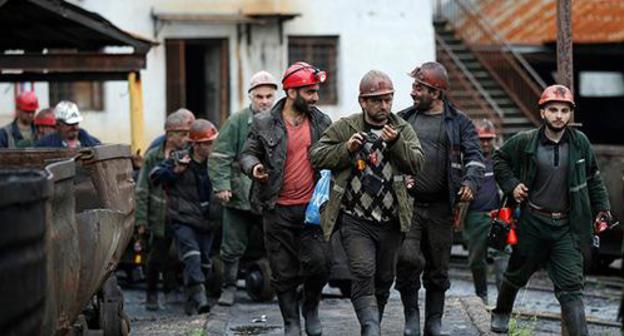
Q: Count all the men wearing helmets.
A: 11